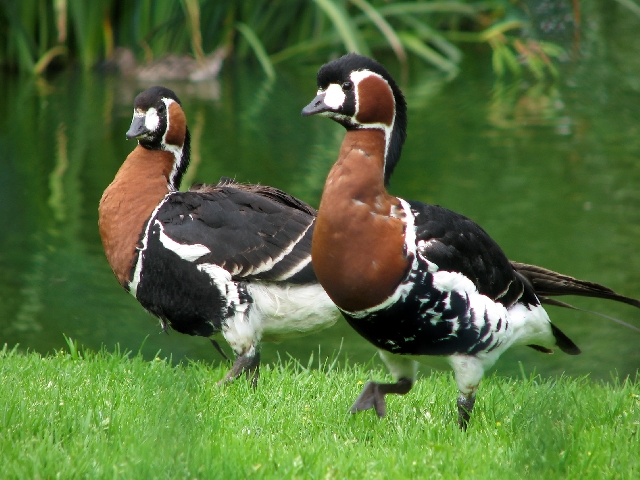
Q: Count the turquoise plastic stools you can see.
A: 0